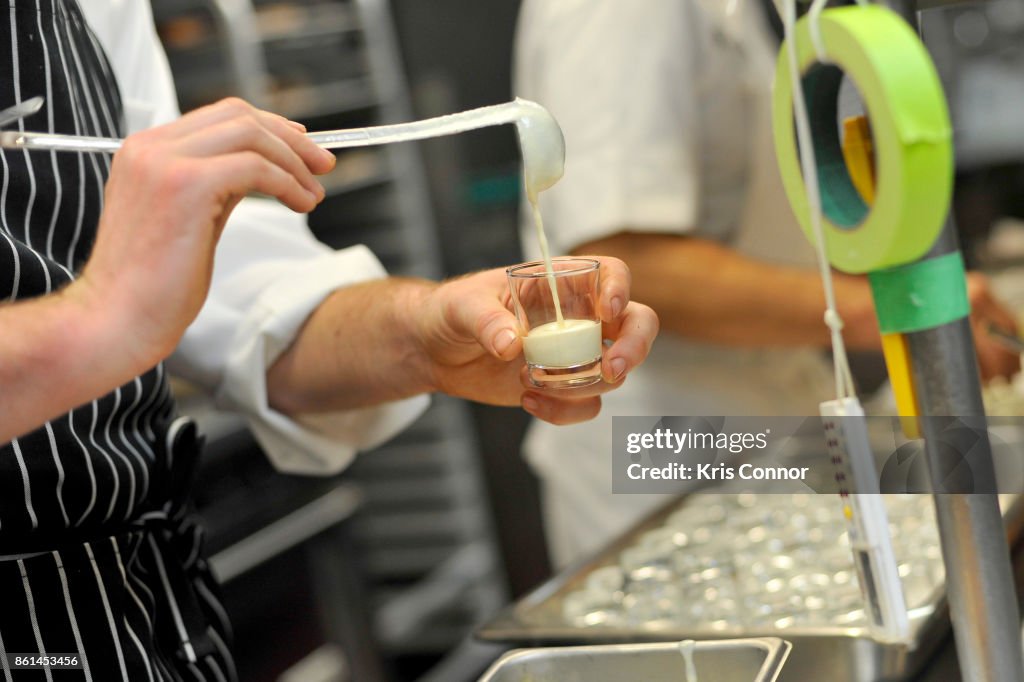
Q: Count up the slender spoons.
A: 1